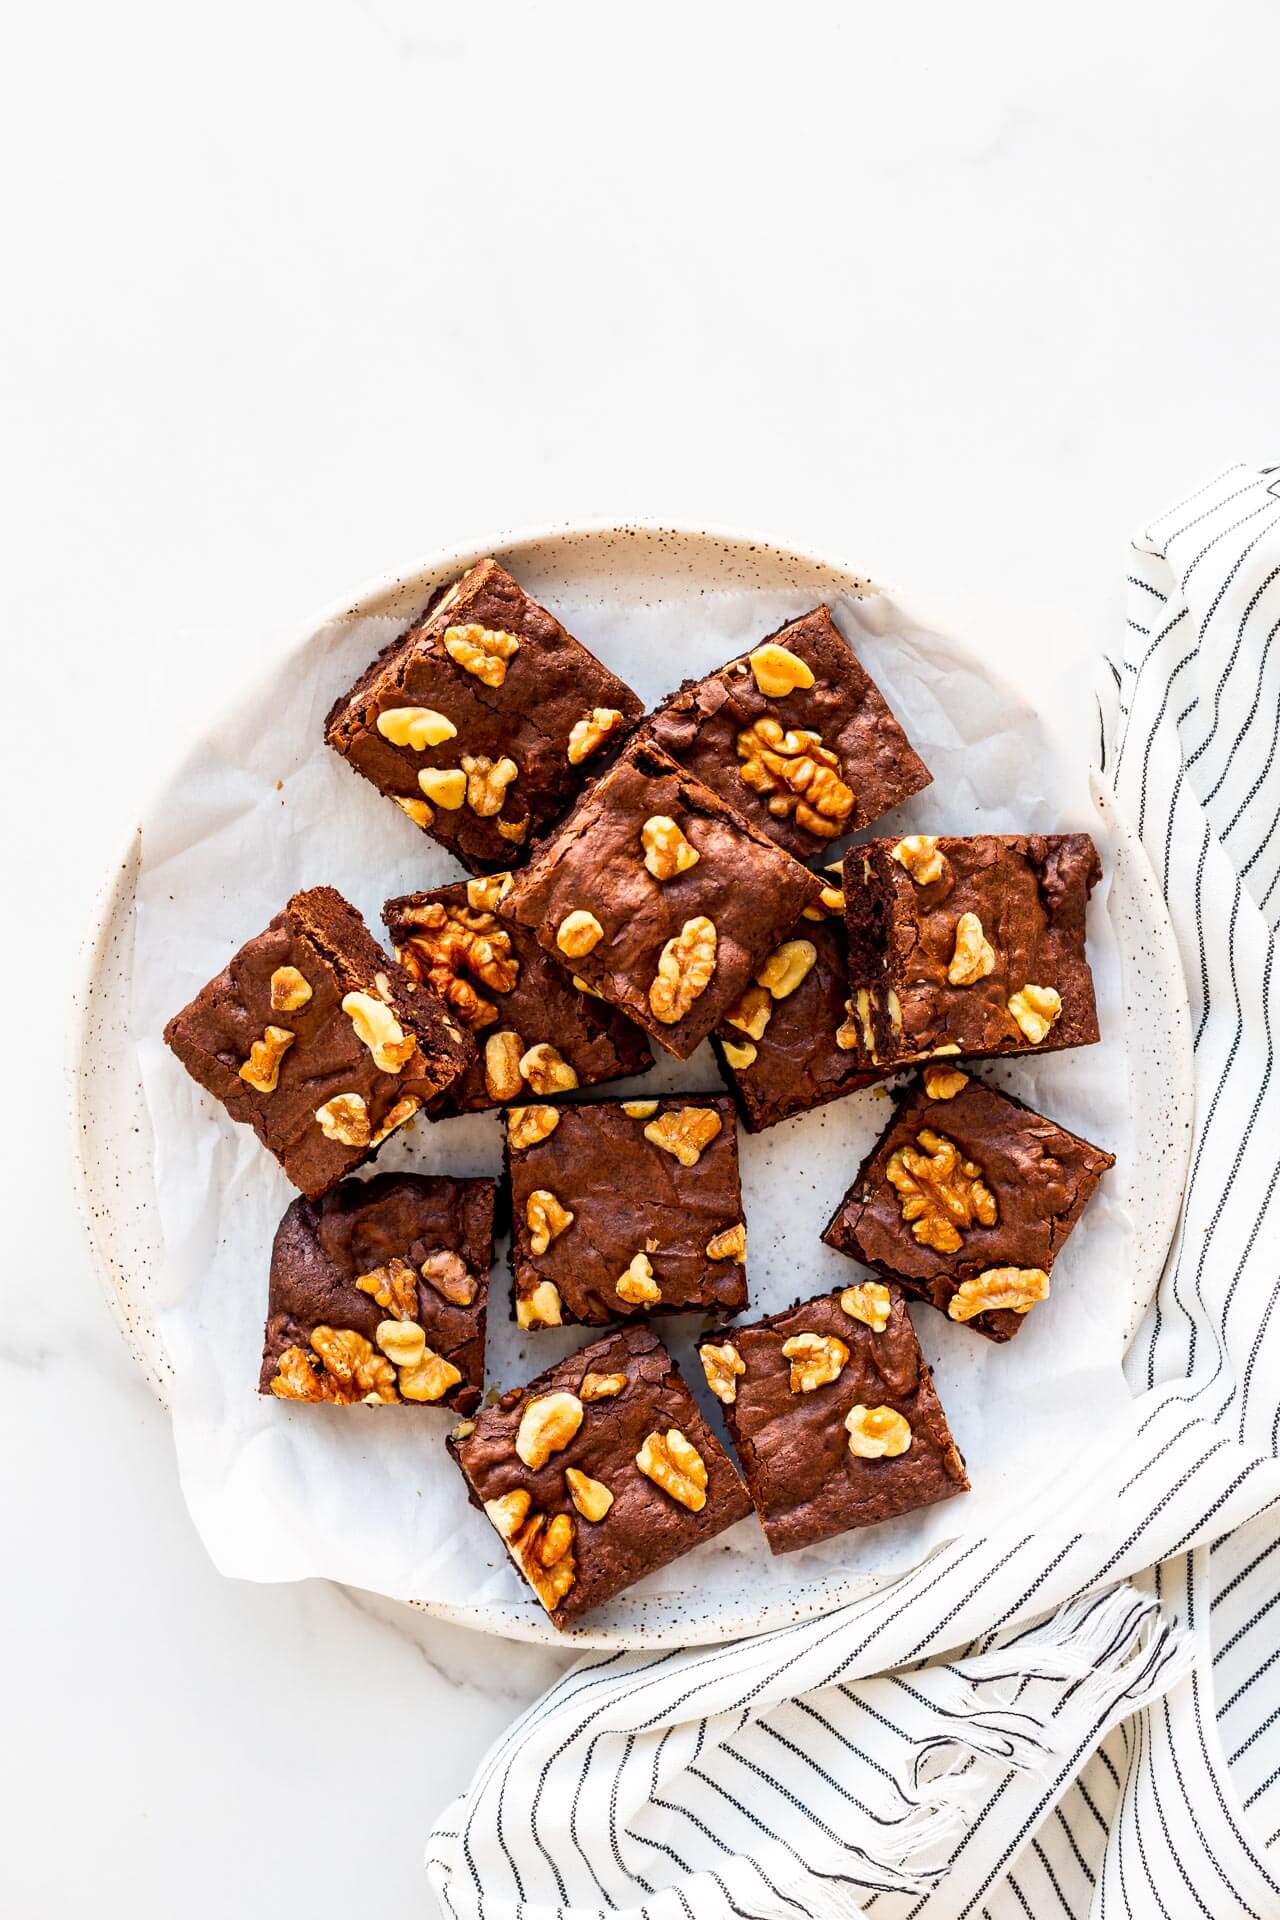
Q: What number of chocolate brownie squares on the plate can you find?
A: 12